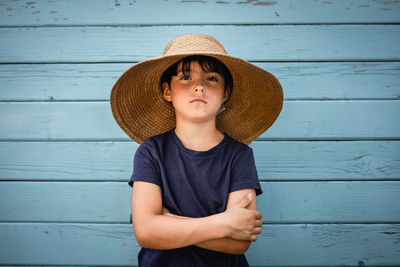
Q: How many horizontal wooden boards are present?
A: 7